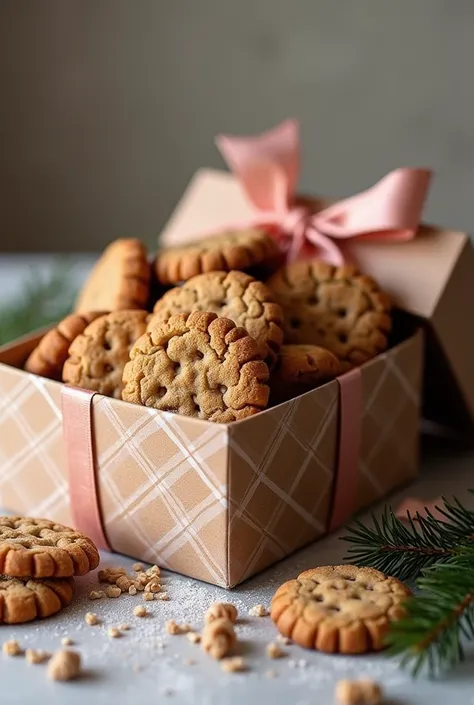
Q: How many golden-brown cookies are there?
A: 11